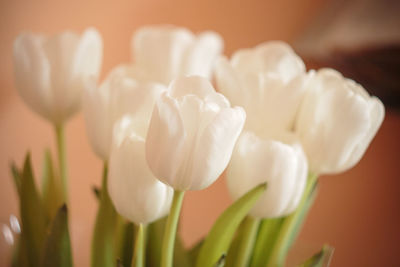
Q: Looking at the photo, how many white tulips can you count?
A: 8